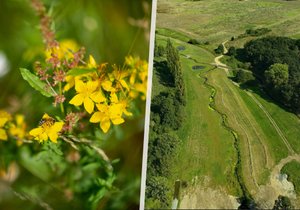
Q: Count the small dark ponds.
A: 2